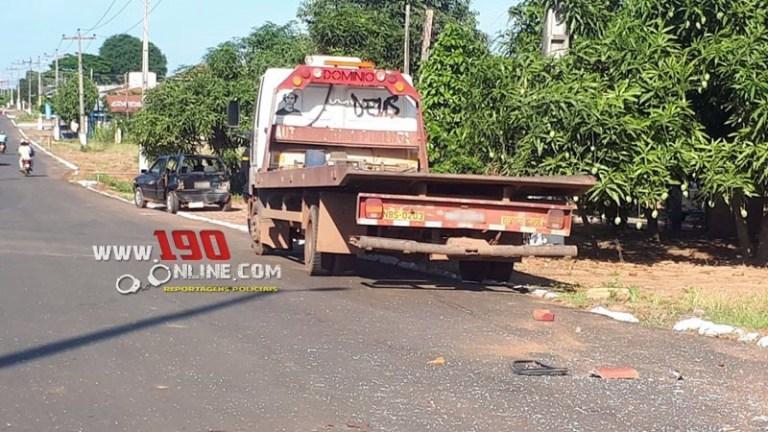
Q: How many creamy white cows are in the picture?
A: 0